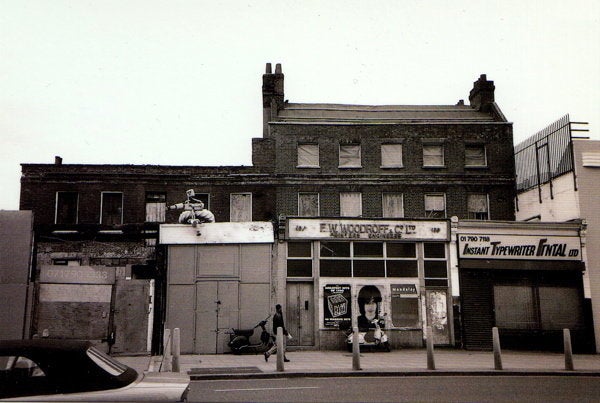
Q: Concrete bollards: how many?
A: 7